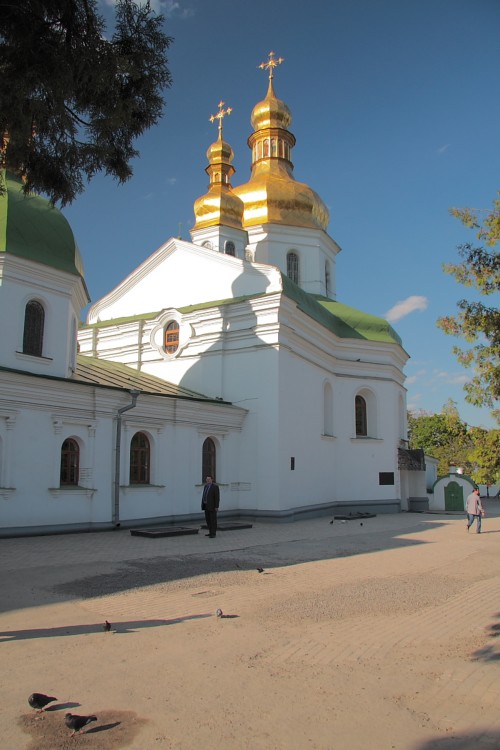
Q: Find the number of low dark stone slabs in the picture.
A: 3